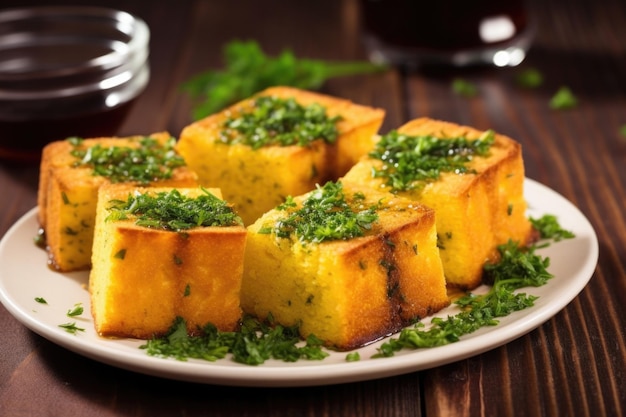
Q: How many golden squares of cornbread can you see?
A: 5